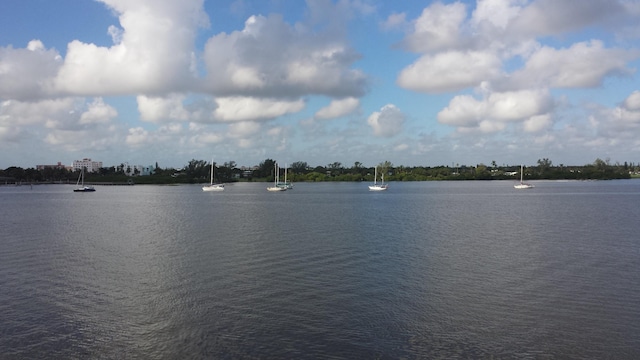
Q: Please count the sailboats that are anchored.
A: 6